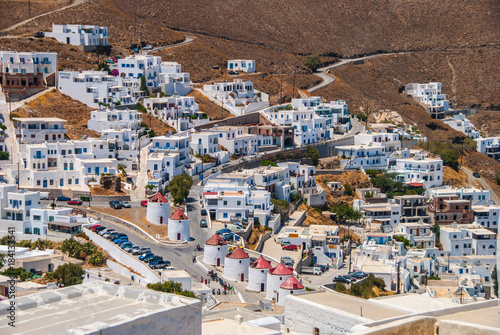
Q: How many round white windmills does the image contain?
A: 7